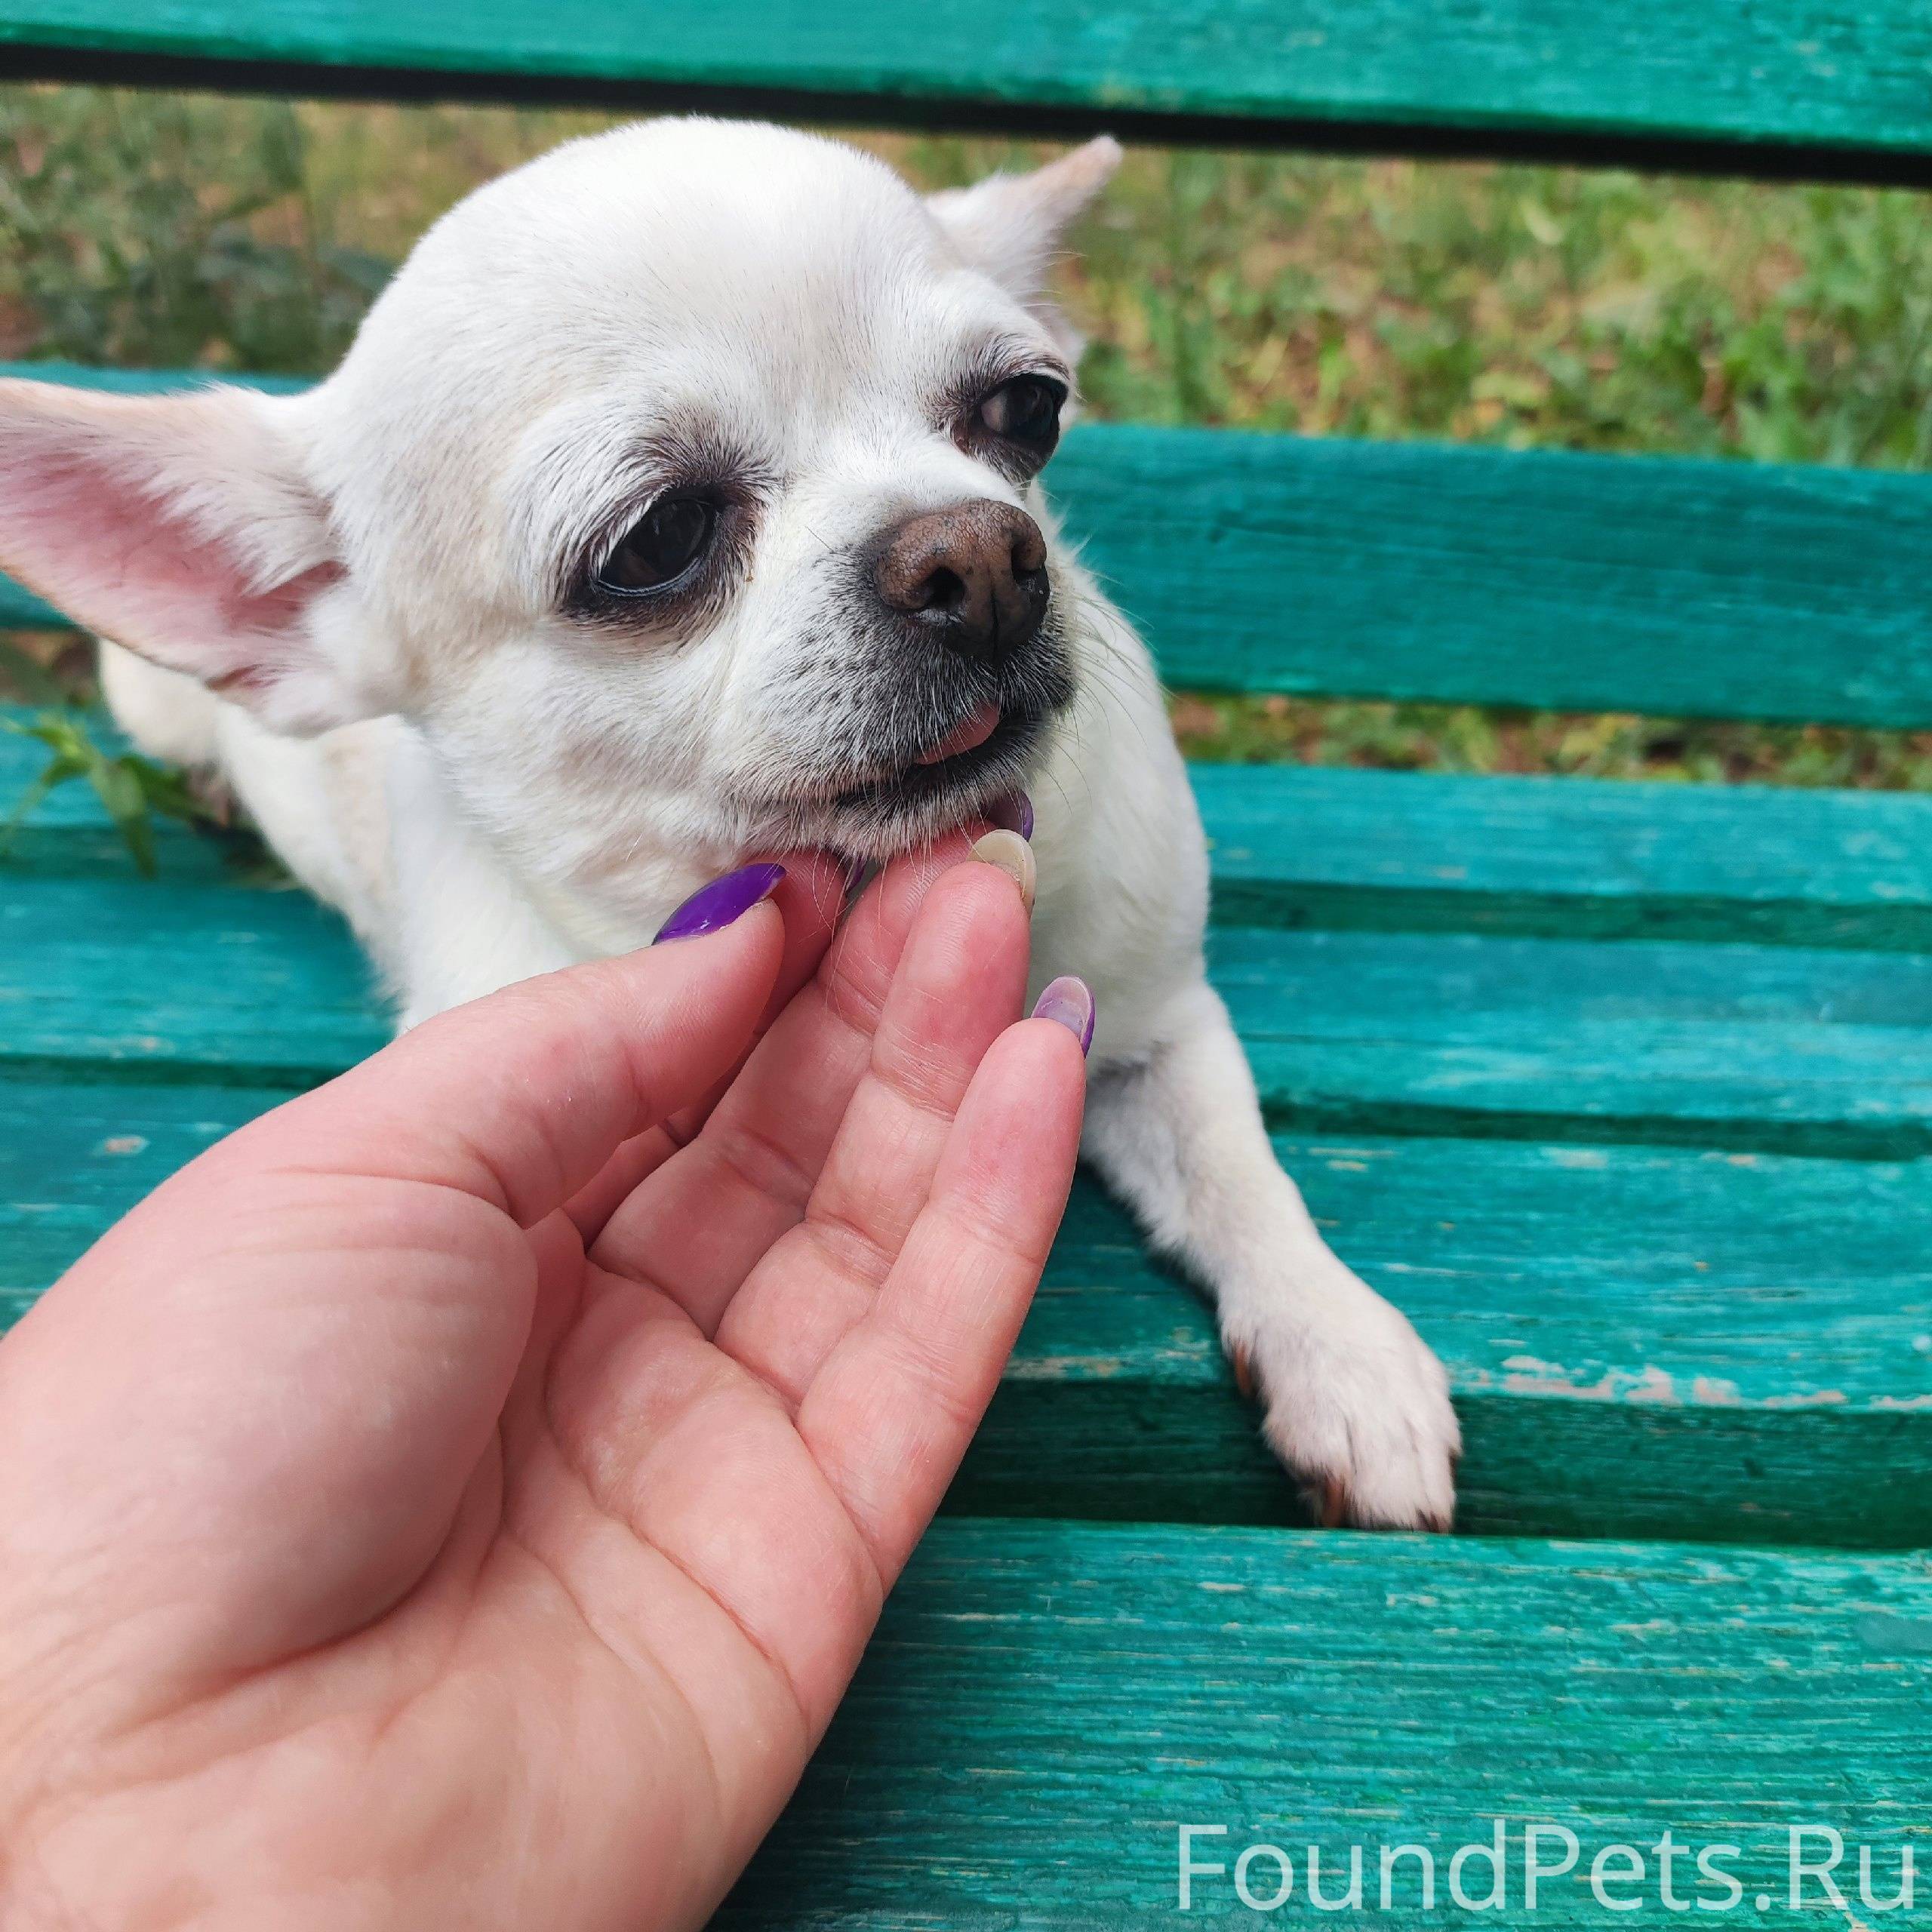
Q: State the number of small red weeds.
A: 0